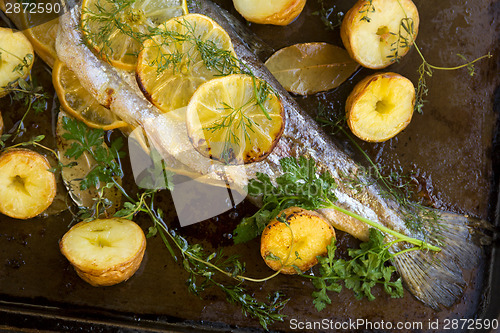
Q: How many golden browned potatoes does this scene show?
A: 7